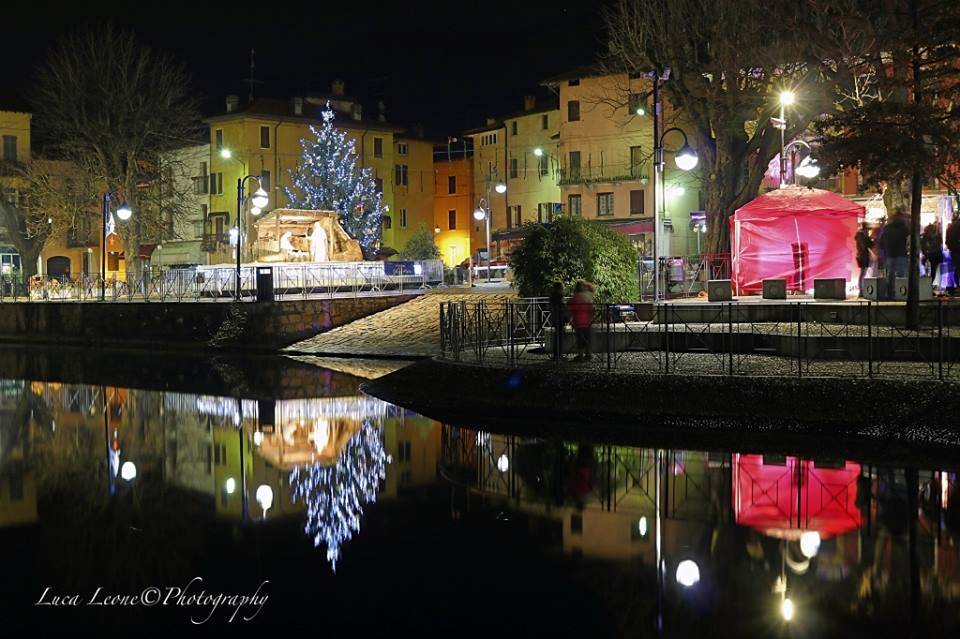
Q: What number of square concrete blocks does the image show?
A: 5